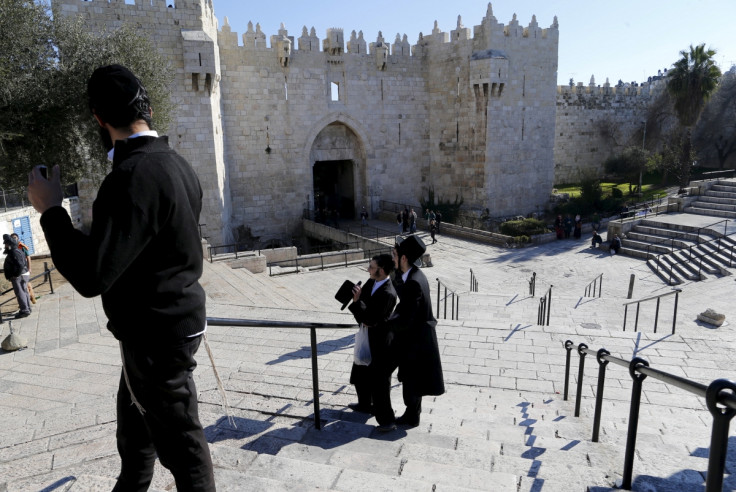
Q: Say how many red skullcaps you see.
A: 0